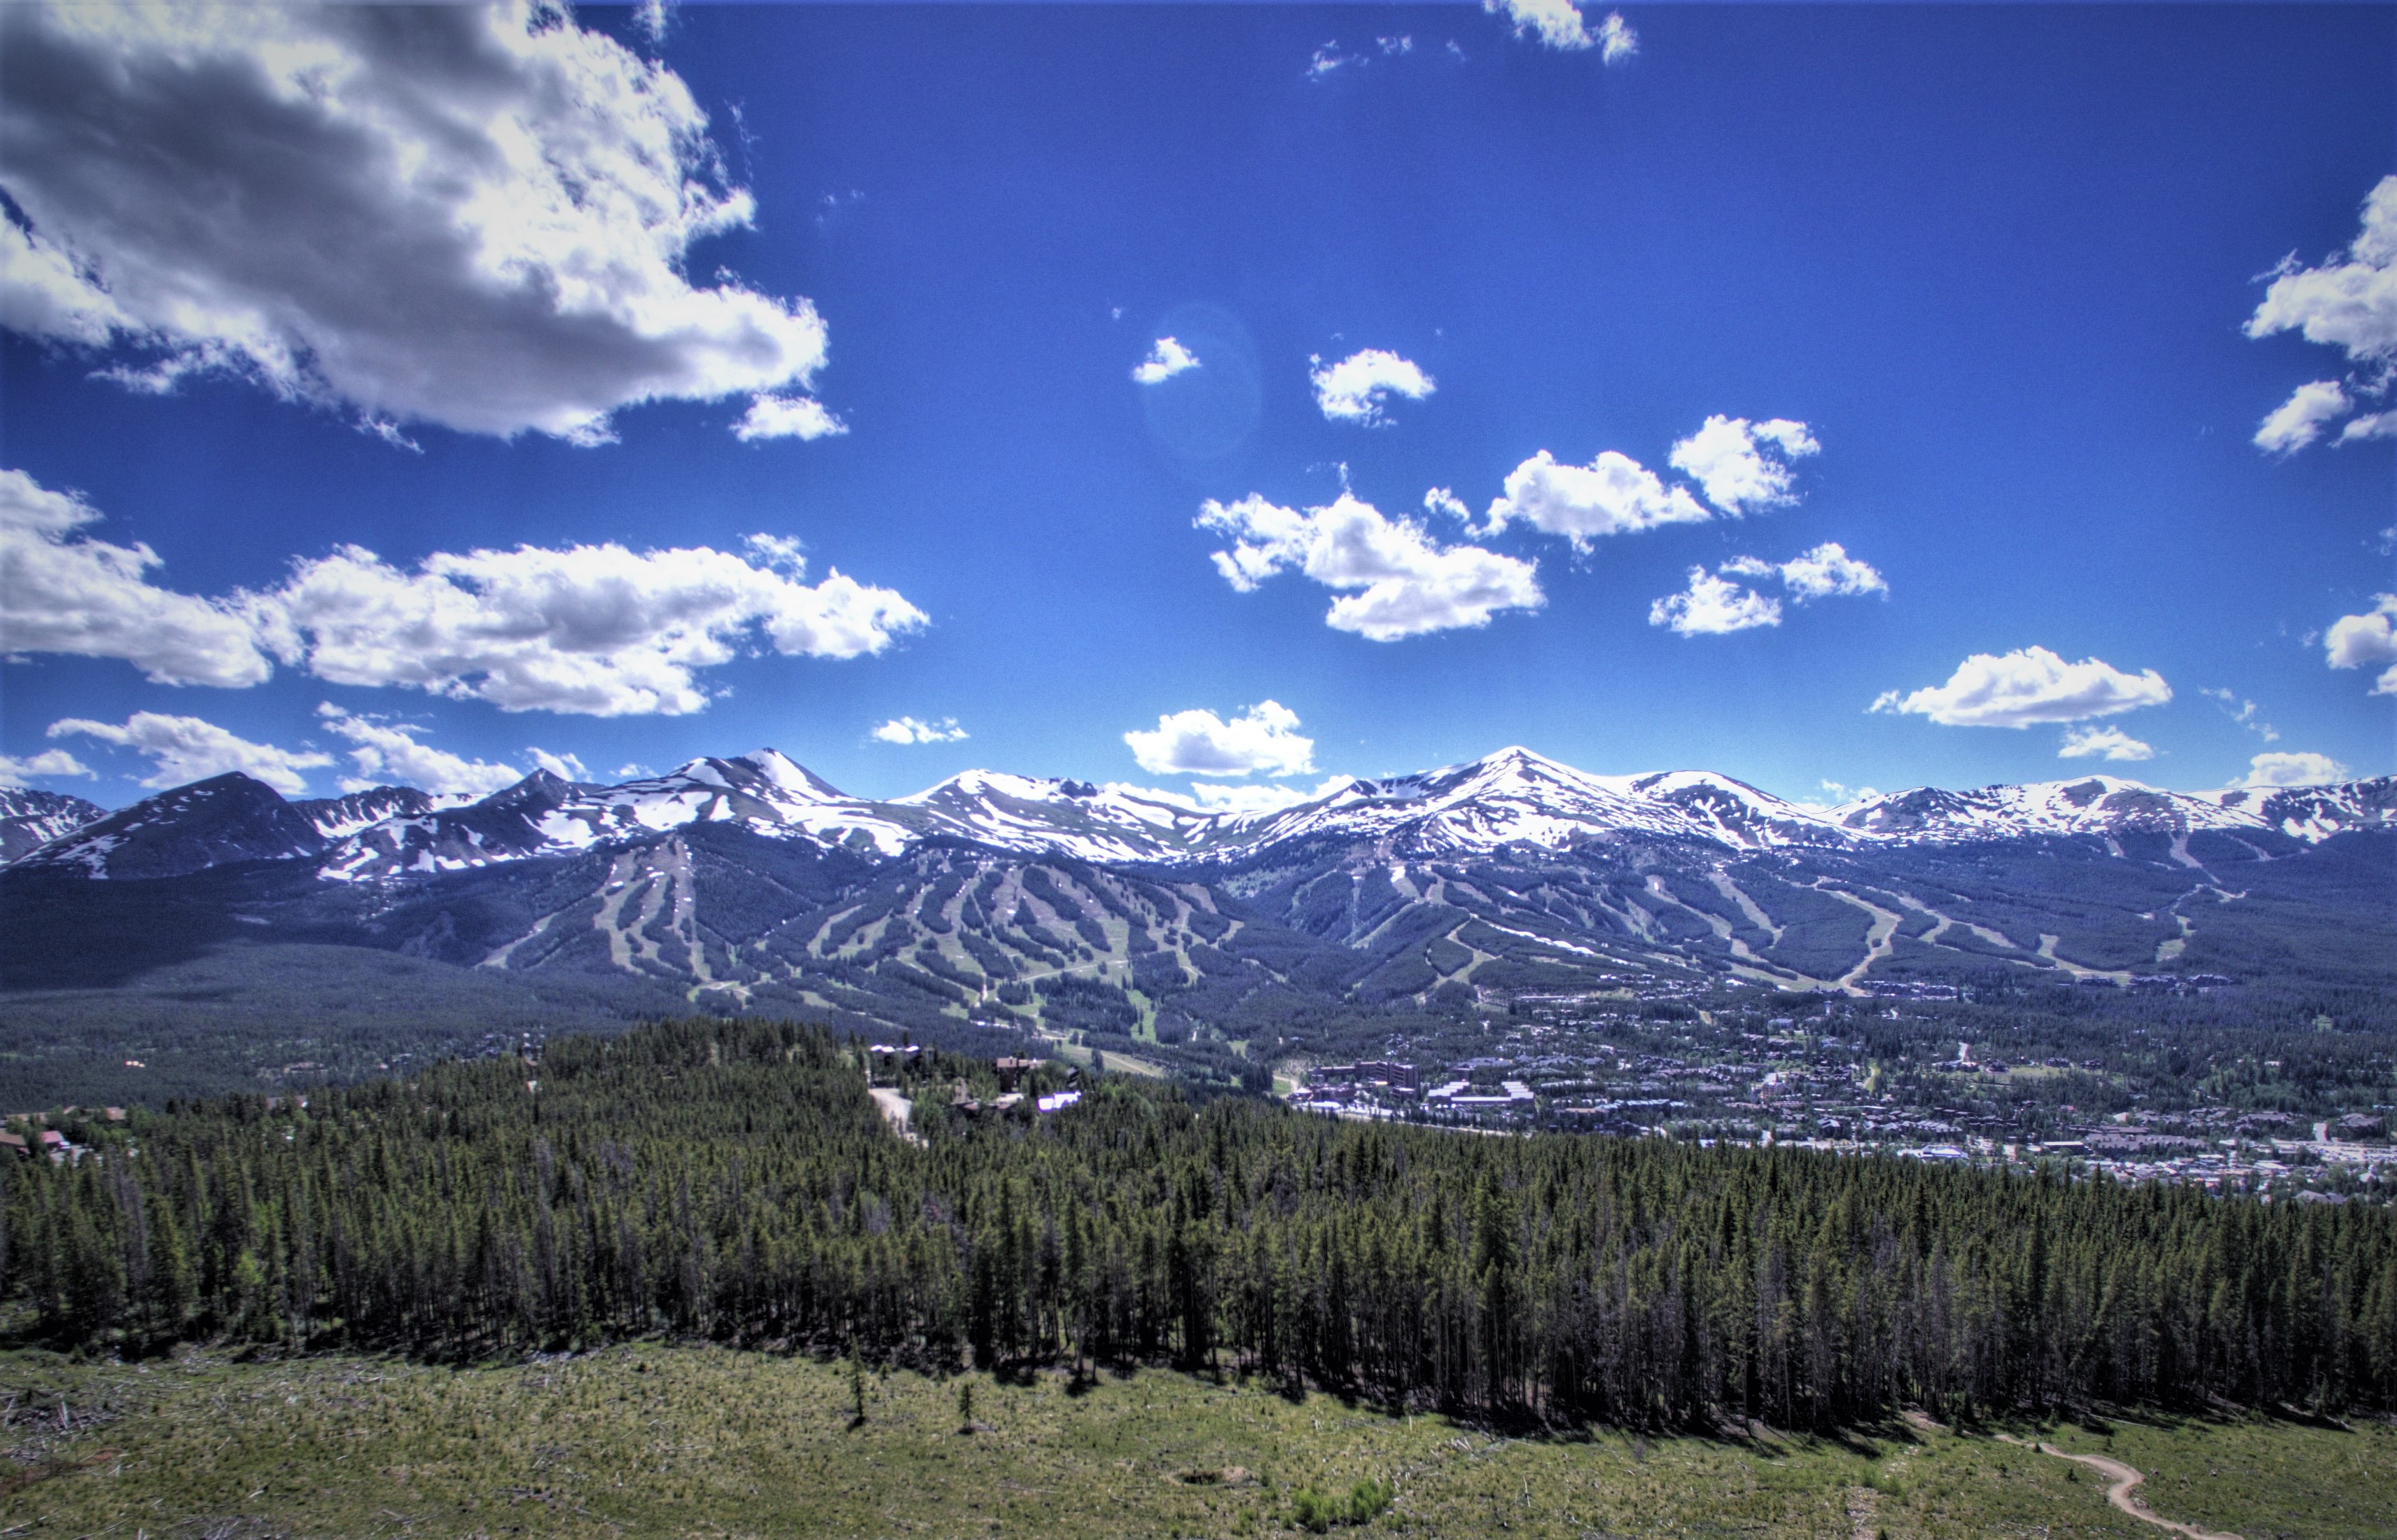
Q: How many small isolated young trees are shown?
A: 2